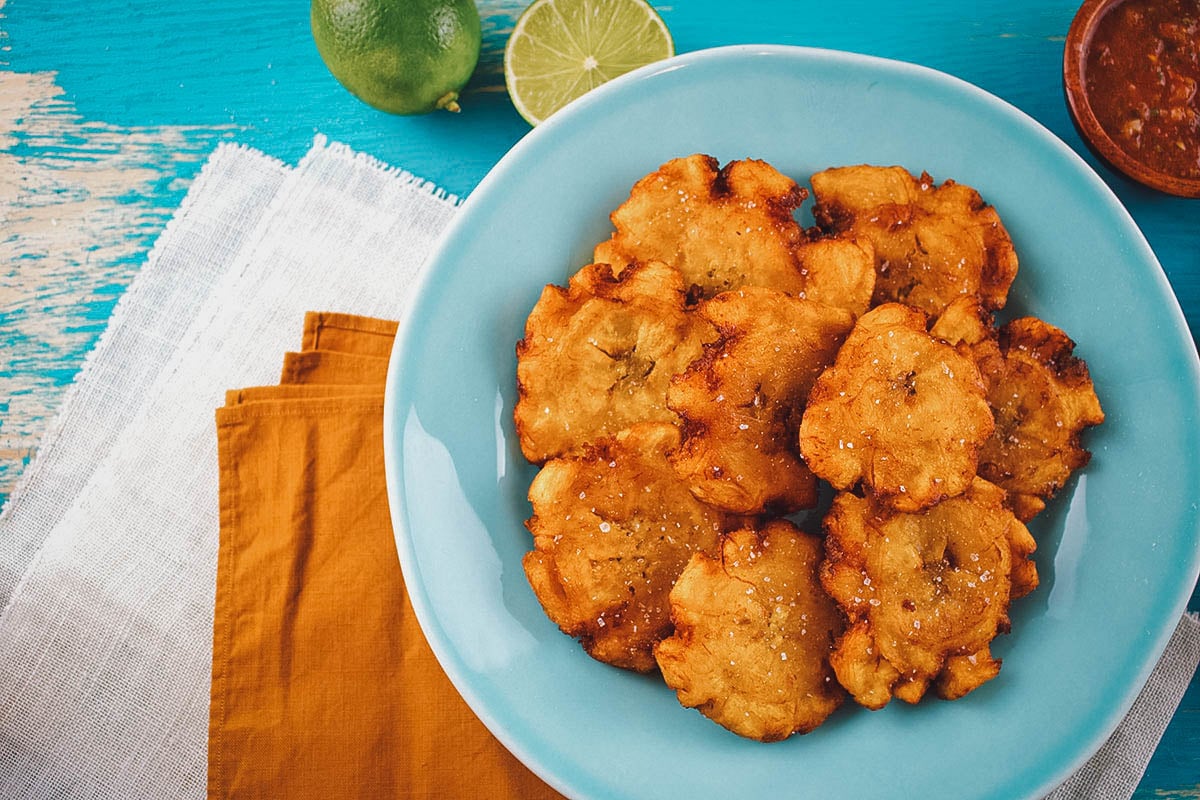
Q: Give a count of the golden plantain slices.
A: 9